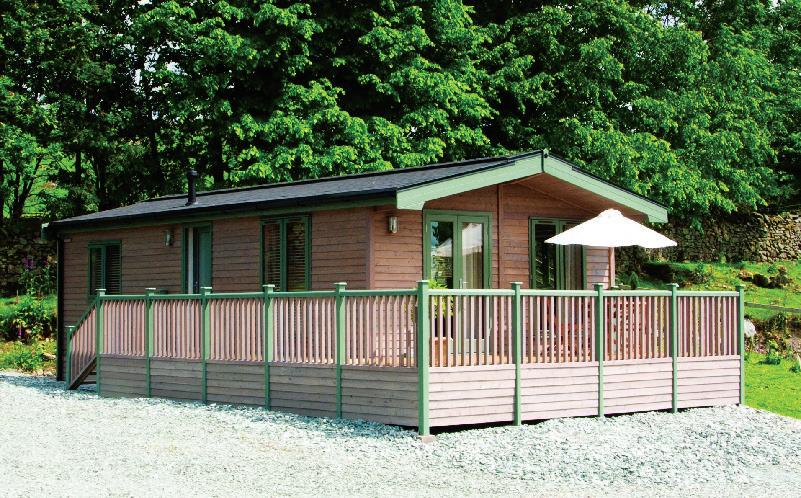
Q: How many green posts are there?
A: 11